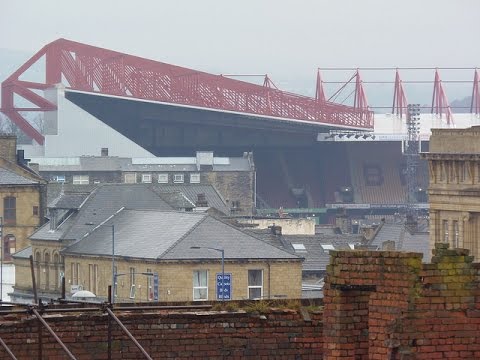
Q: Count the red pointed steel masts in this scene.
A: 5